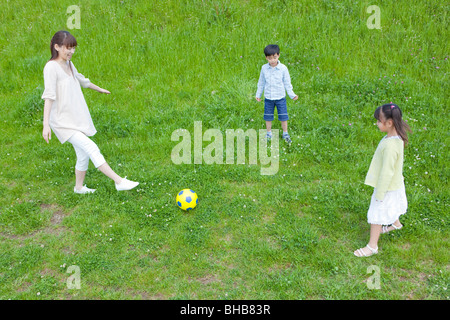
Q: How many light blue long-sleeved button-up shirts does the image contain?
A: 1